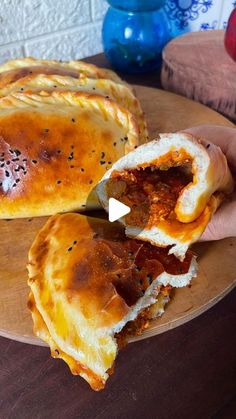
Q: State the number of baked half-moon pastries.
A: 4